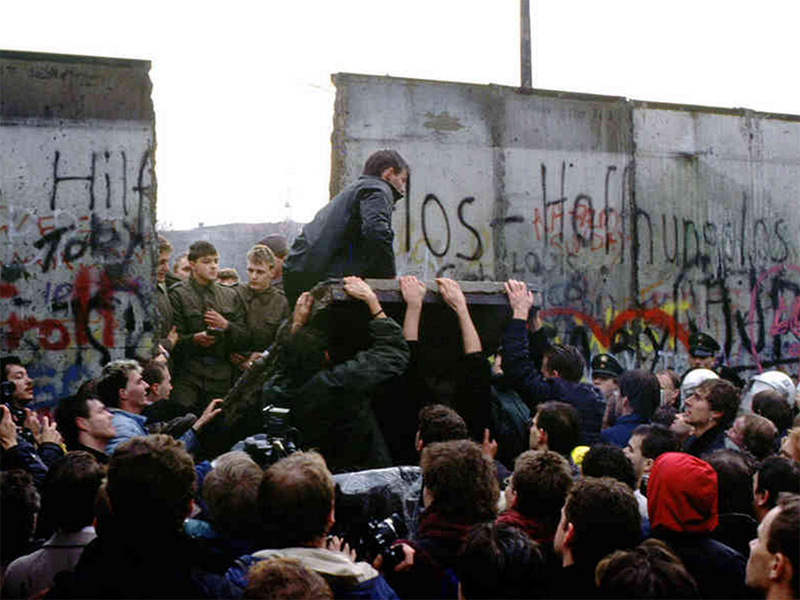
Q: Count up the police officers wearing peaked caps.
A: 2